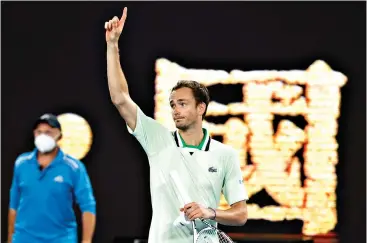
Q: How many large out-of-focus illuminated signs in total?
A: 1